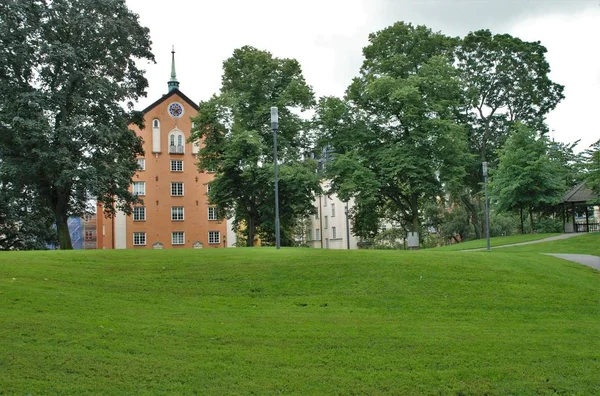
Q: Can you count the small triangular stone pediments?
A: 2